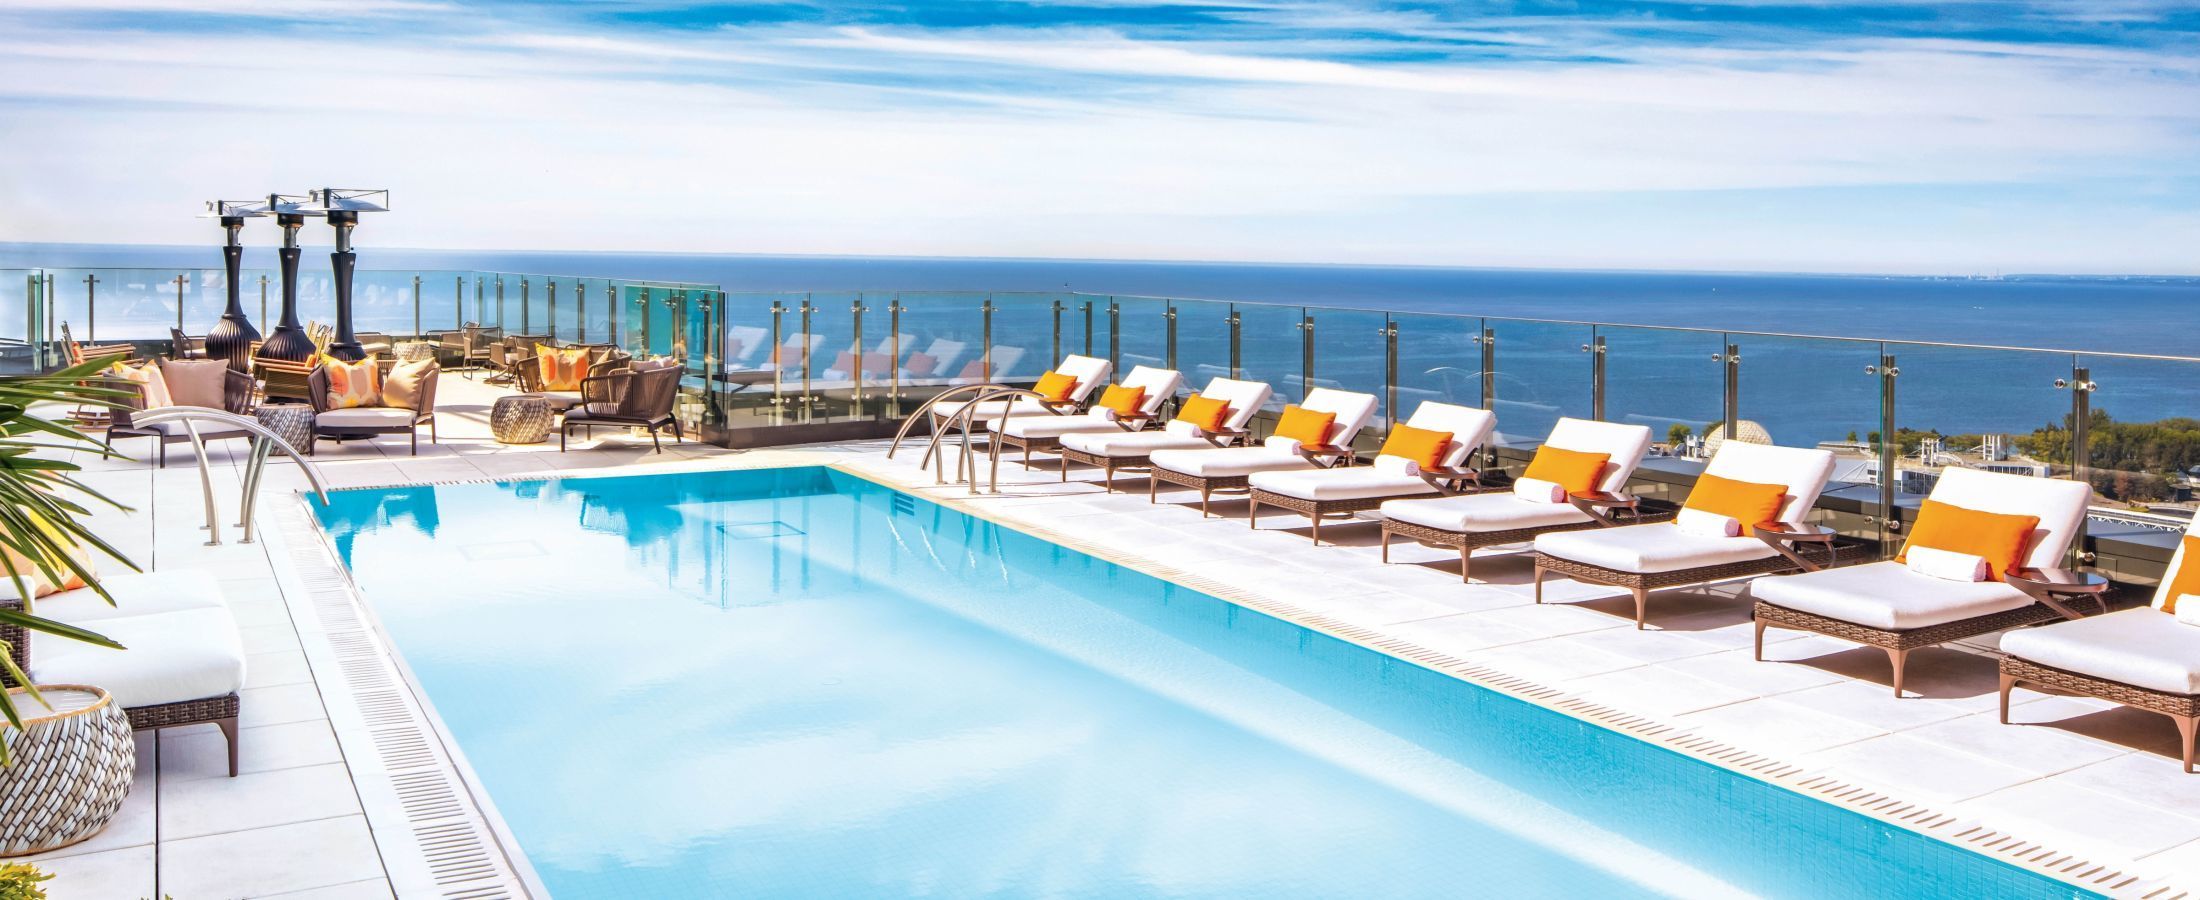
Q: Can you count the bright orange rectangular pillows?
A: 9